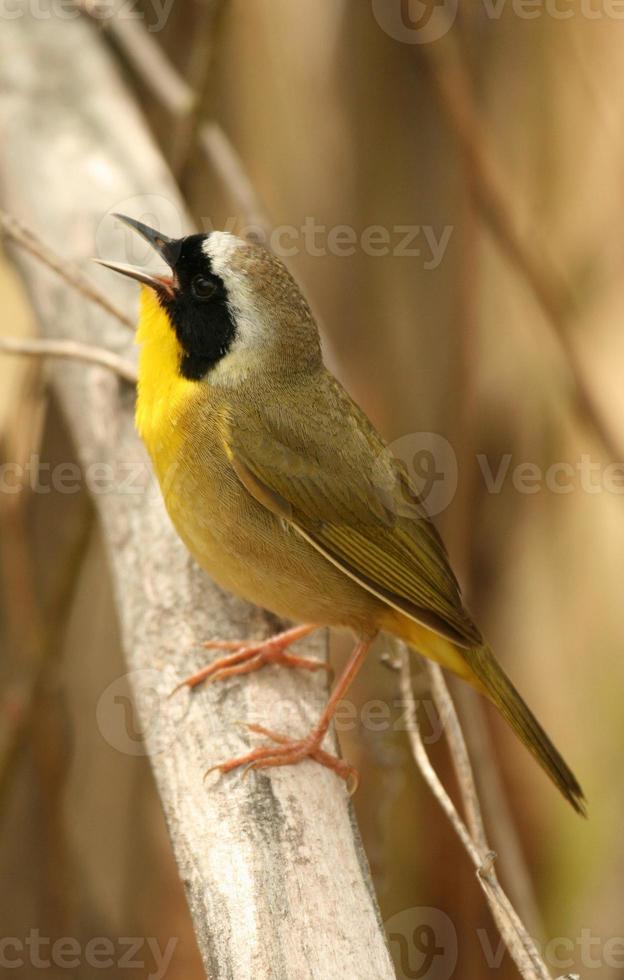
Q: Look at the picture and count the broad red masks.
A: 0